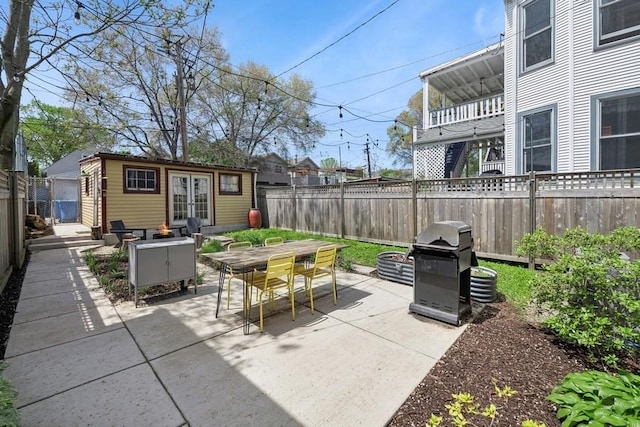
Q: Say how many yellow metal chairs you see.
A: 4